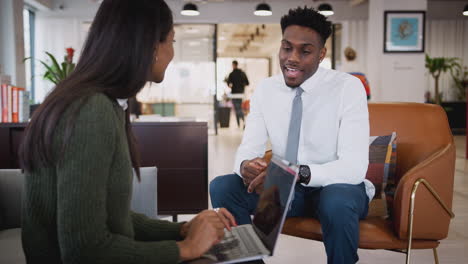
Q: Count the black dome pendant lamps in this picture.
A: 4